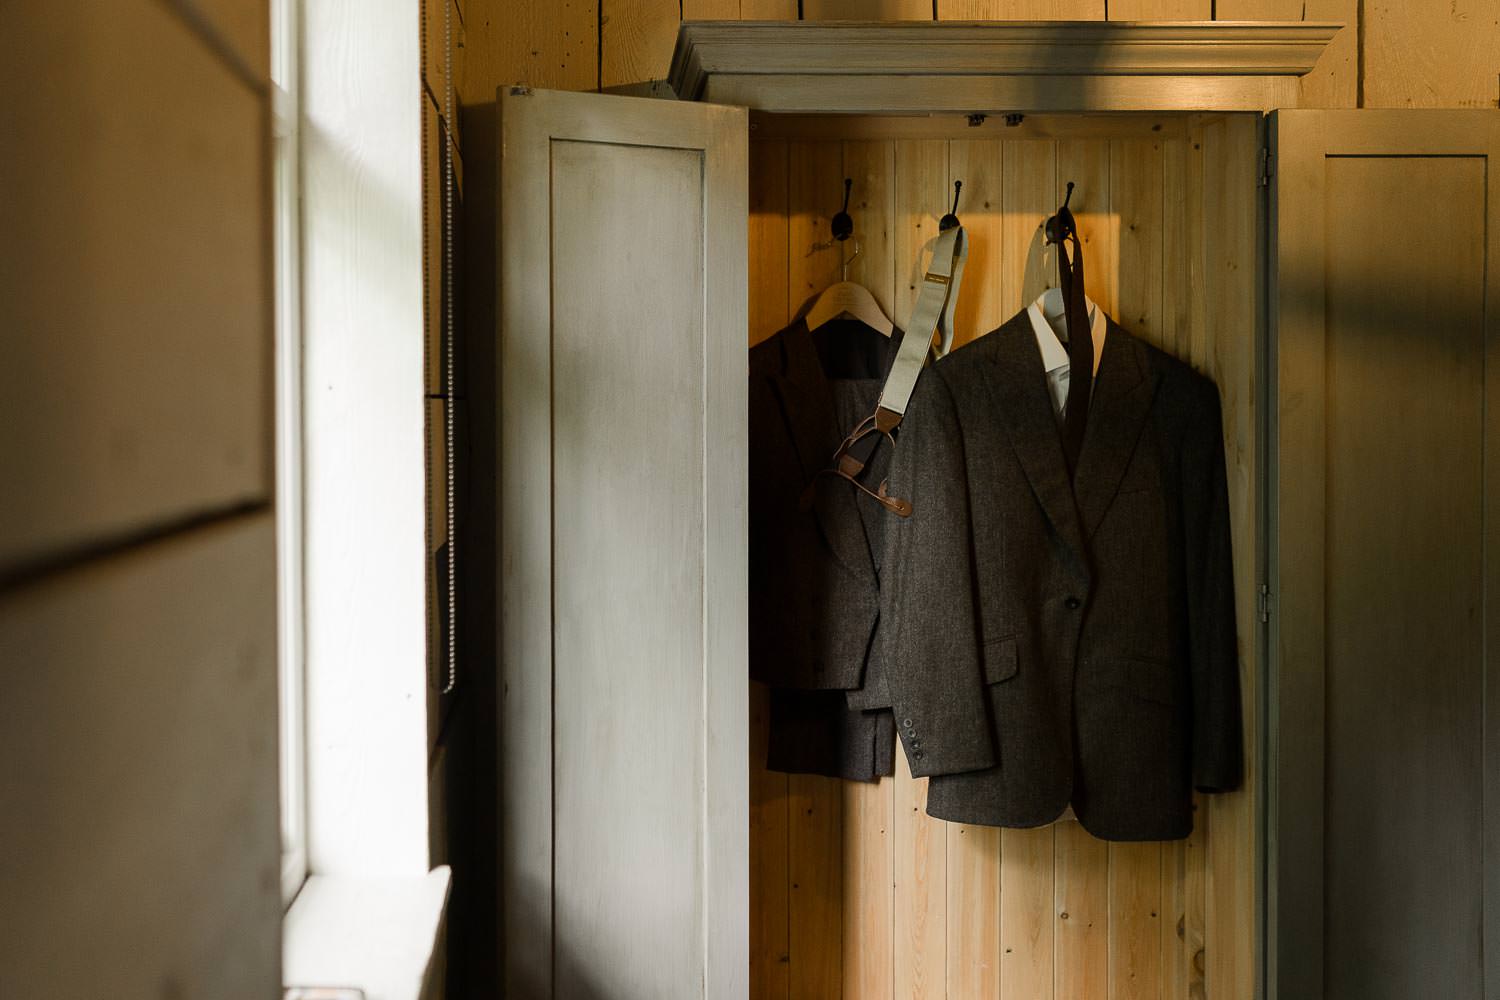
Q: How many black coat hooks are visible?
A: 3